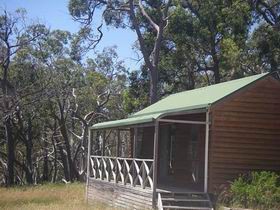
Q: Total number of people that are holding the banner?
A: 0